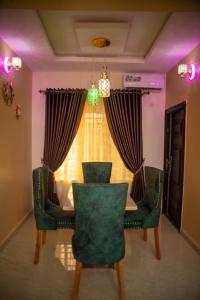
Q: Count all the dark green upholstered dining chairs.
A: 4